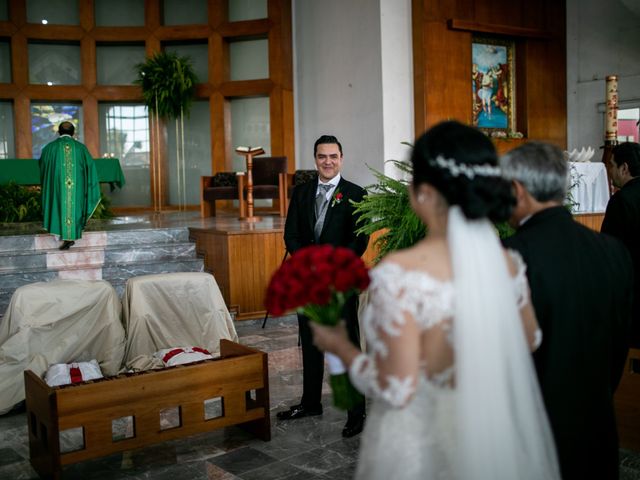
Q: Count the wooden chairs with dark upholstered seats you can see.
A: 3